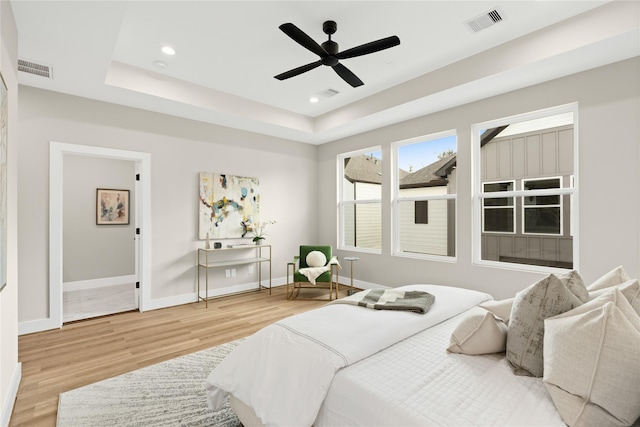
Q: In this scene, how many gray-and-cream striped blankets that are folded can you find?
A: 1